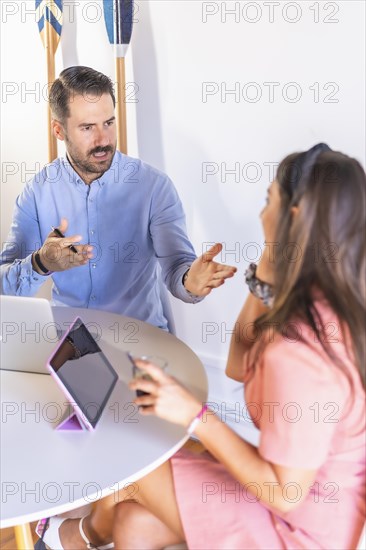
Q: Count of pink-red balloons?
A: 0